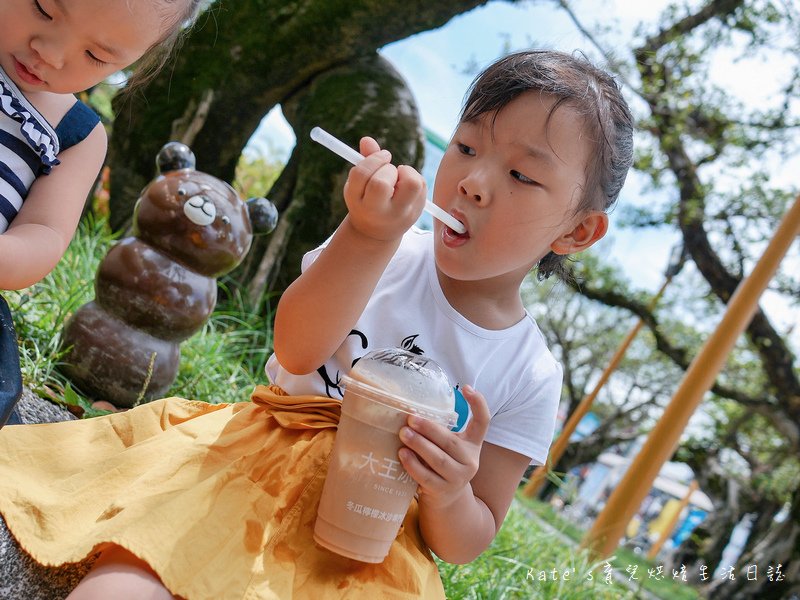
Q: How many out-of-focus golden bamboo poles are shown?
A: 3